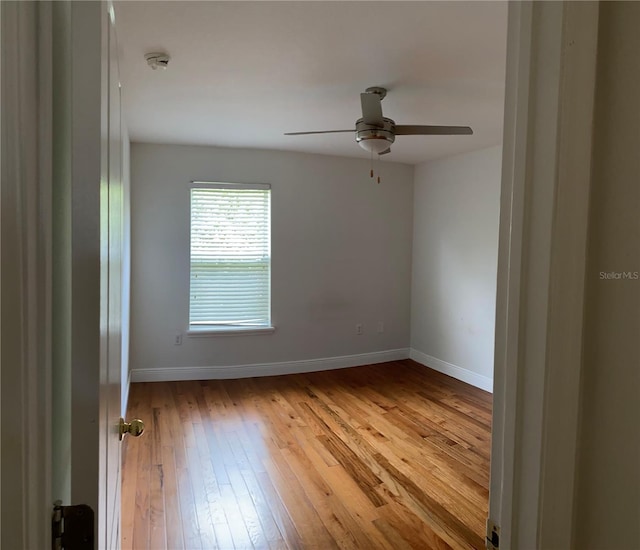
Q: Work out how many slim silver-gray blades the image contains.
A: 4